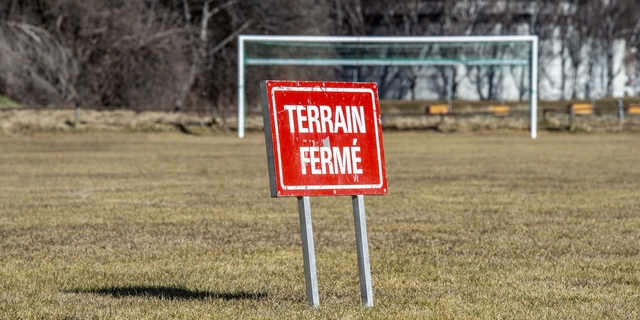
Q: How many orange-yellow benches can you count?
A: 4